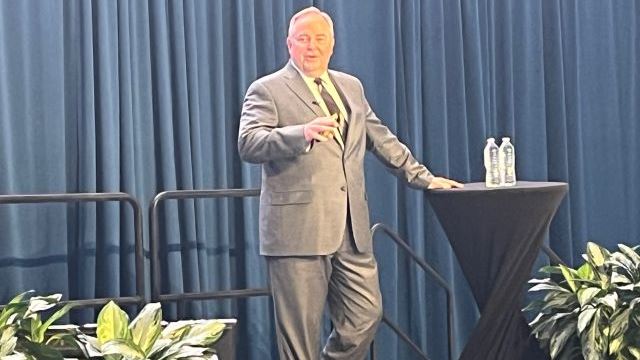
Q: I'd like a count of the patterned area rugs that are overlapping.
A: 0